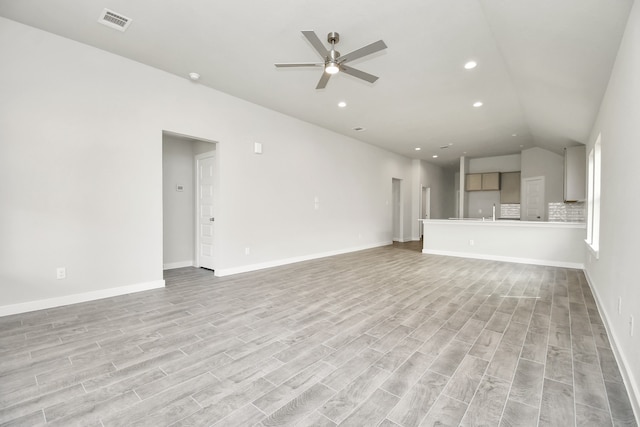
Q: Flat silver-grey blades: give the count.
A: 5